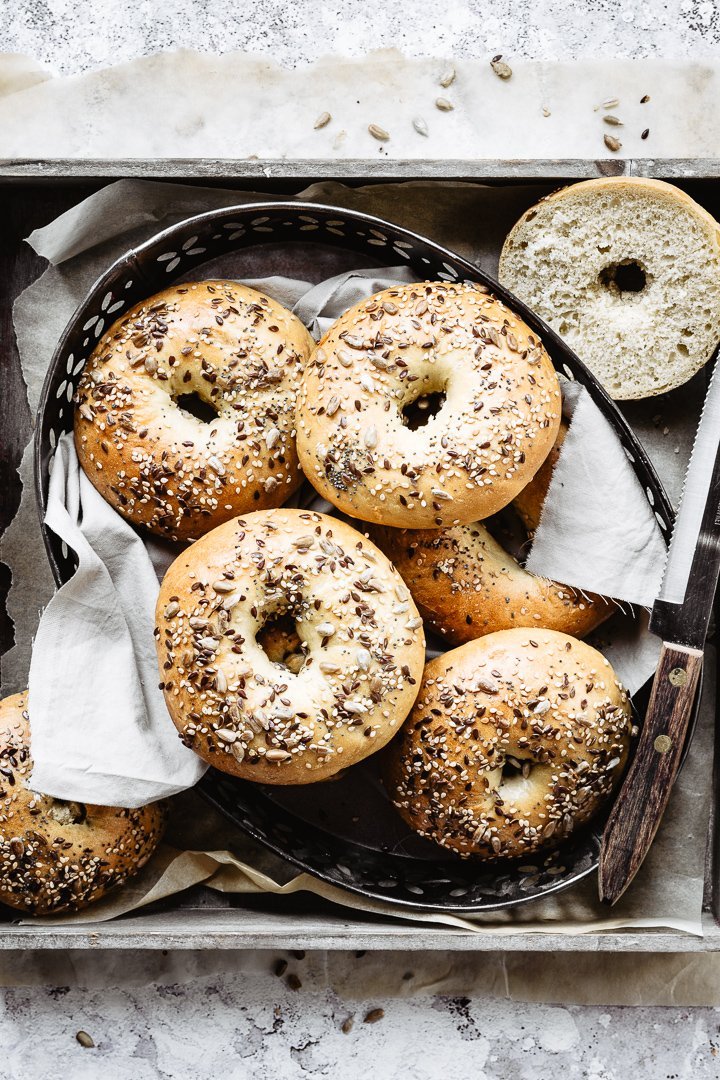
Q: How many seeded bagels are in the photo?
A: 6